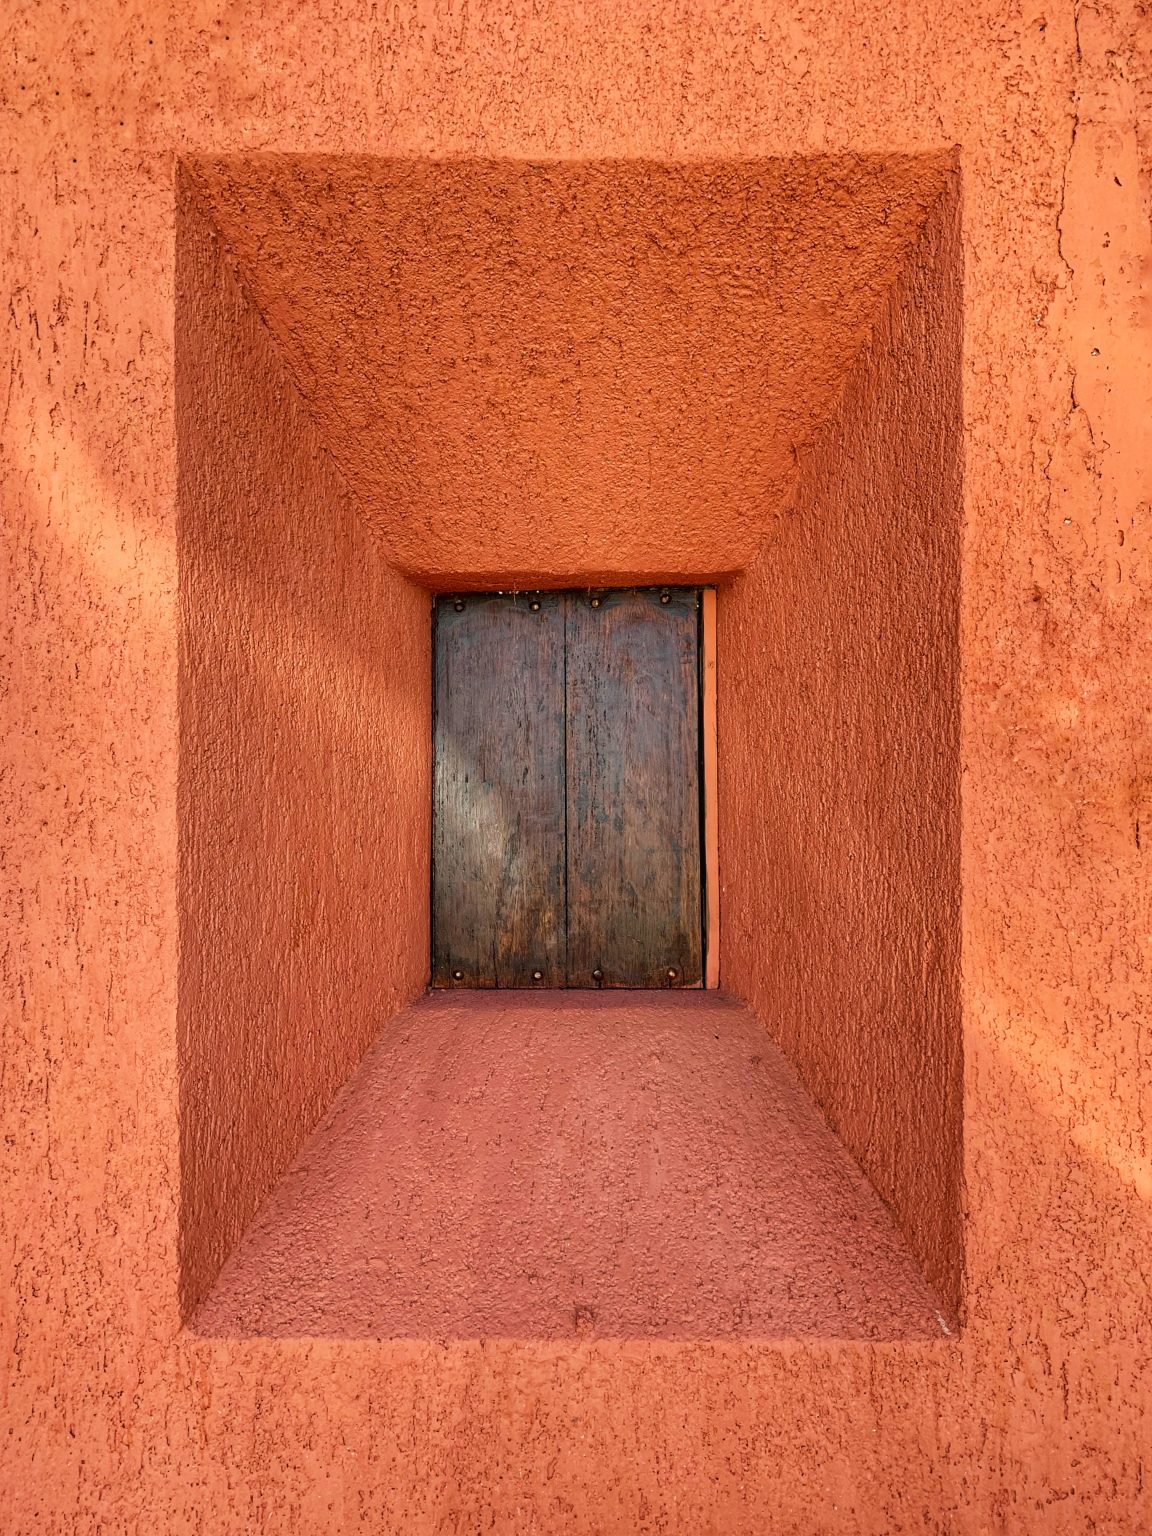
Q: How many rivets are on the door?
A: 8